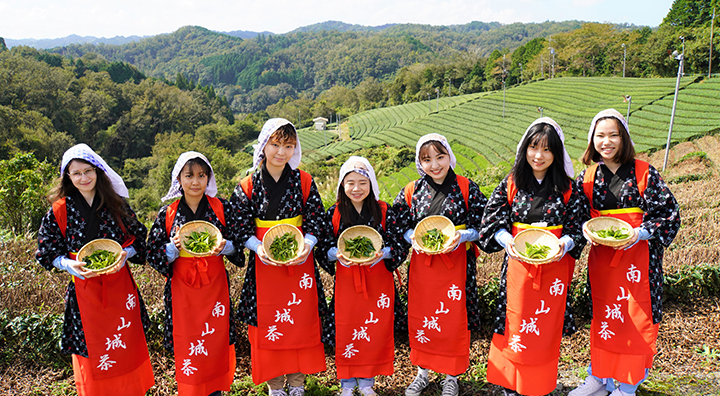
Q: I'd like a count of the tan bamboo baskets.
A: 7